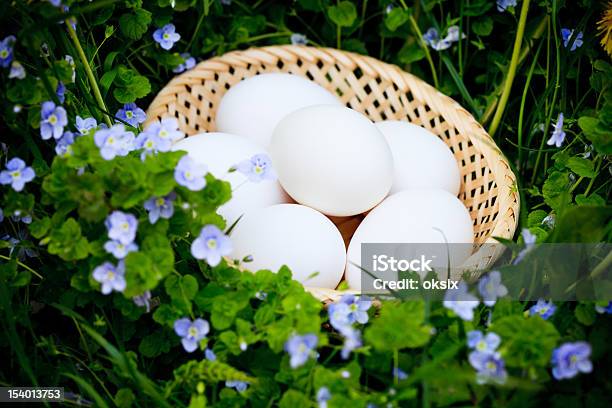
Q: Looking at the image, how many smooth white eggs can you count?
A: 6